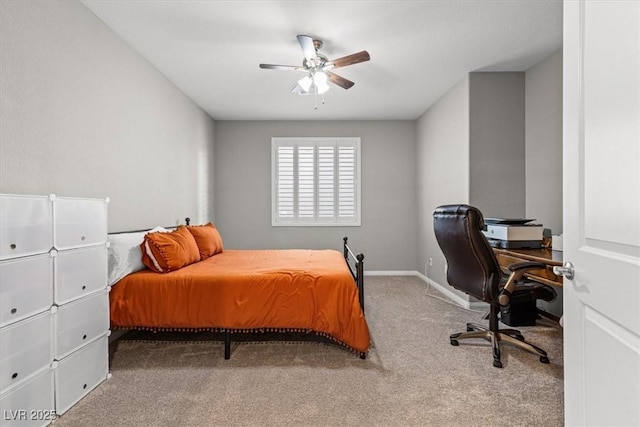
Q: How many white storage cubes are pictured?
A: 8